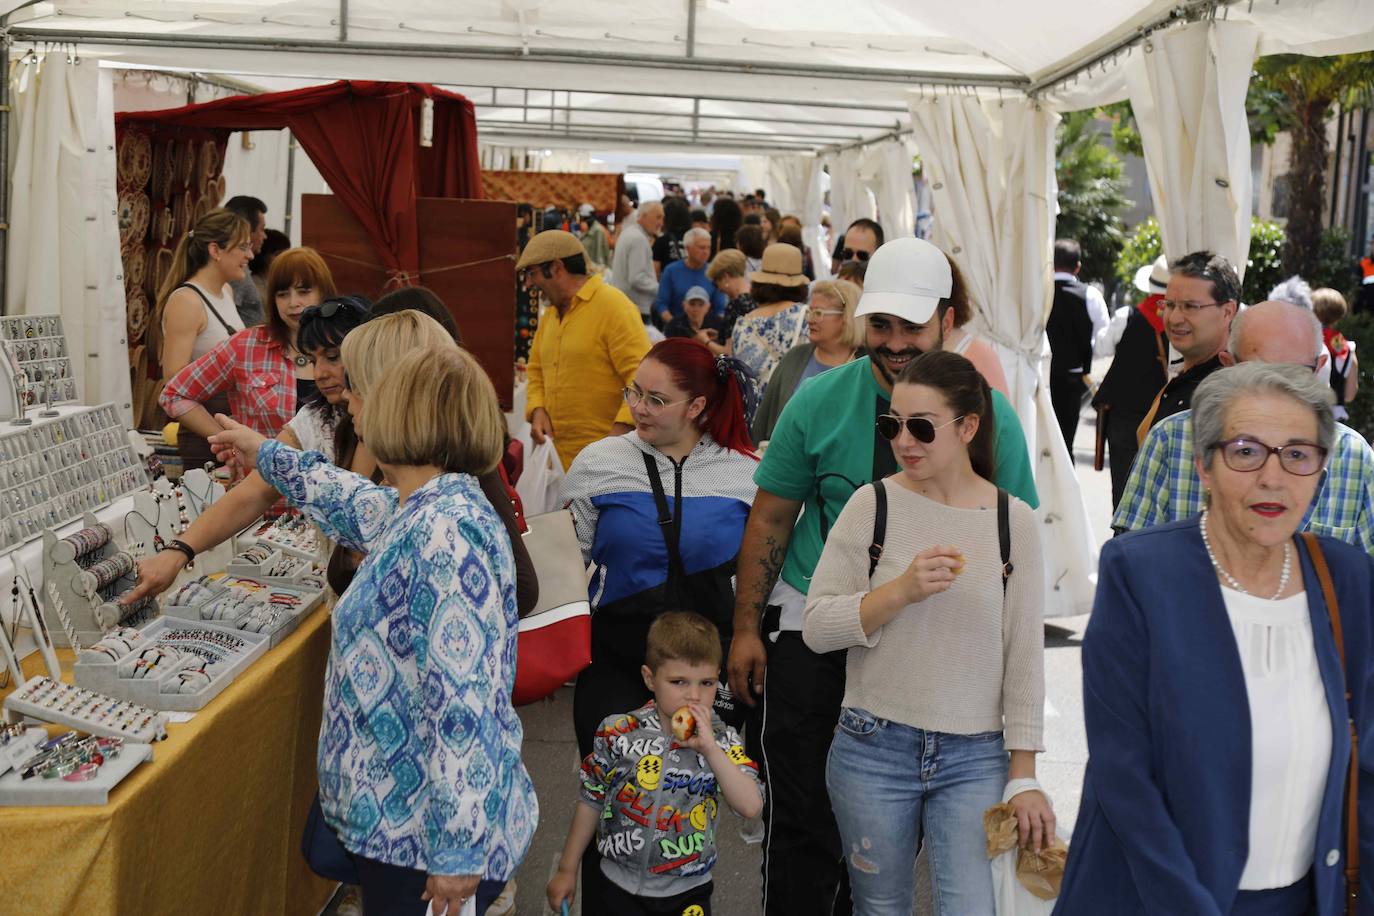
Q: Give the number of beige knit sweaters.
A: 1